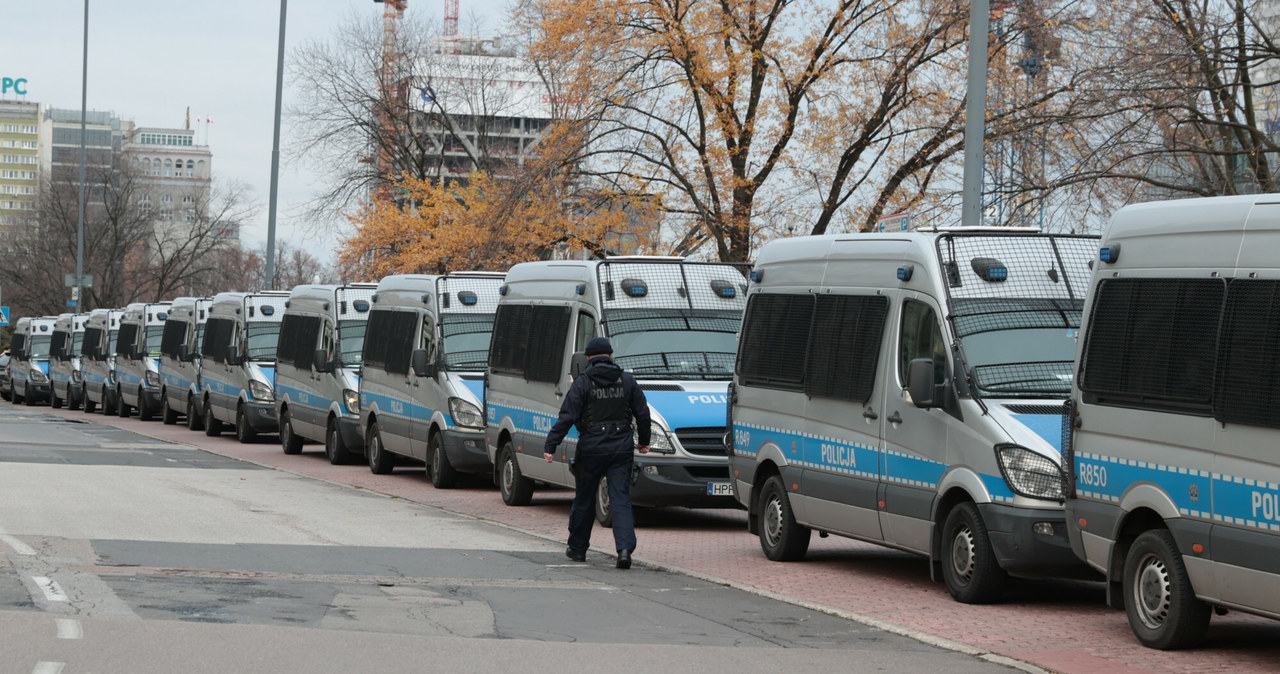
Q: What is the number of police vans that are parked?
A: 11